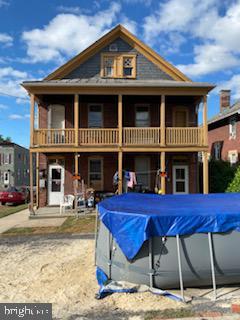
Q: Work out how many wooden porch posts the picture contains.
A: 10